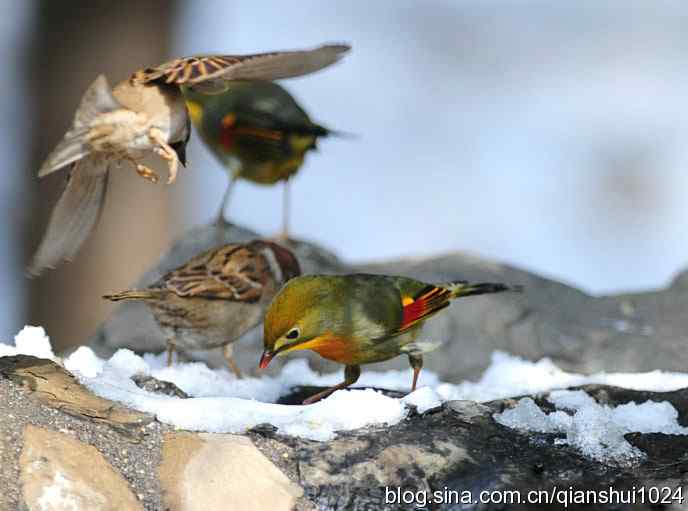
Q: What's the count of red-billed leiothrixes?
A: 2